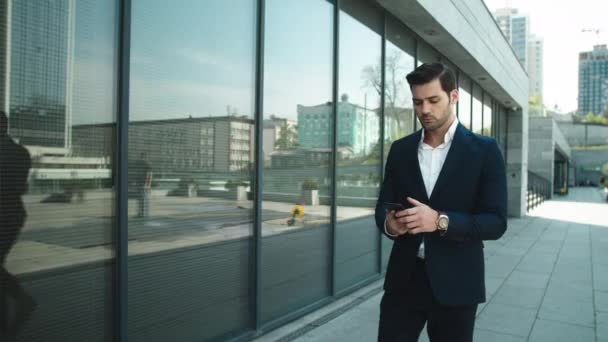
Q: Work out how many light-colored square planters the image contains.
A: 3